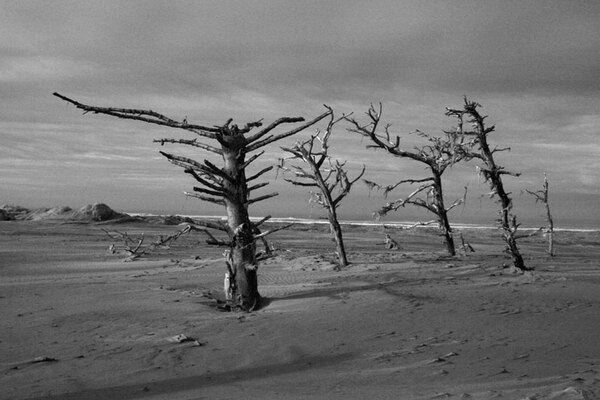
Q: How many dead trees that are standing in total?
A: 5